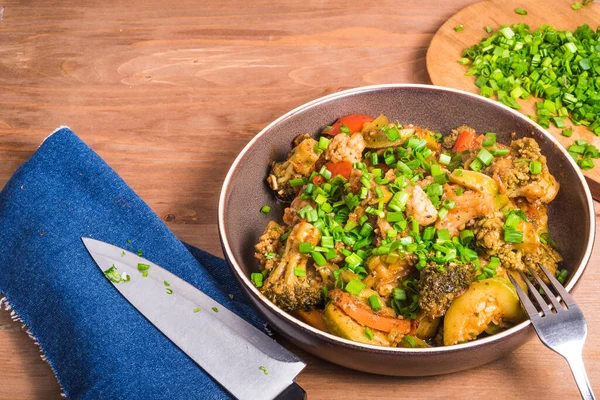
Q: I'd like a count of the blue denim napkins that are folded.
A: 1